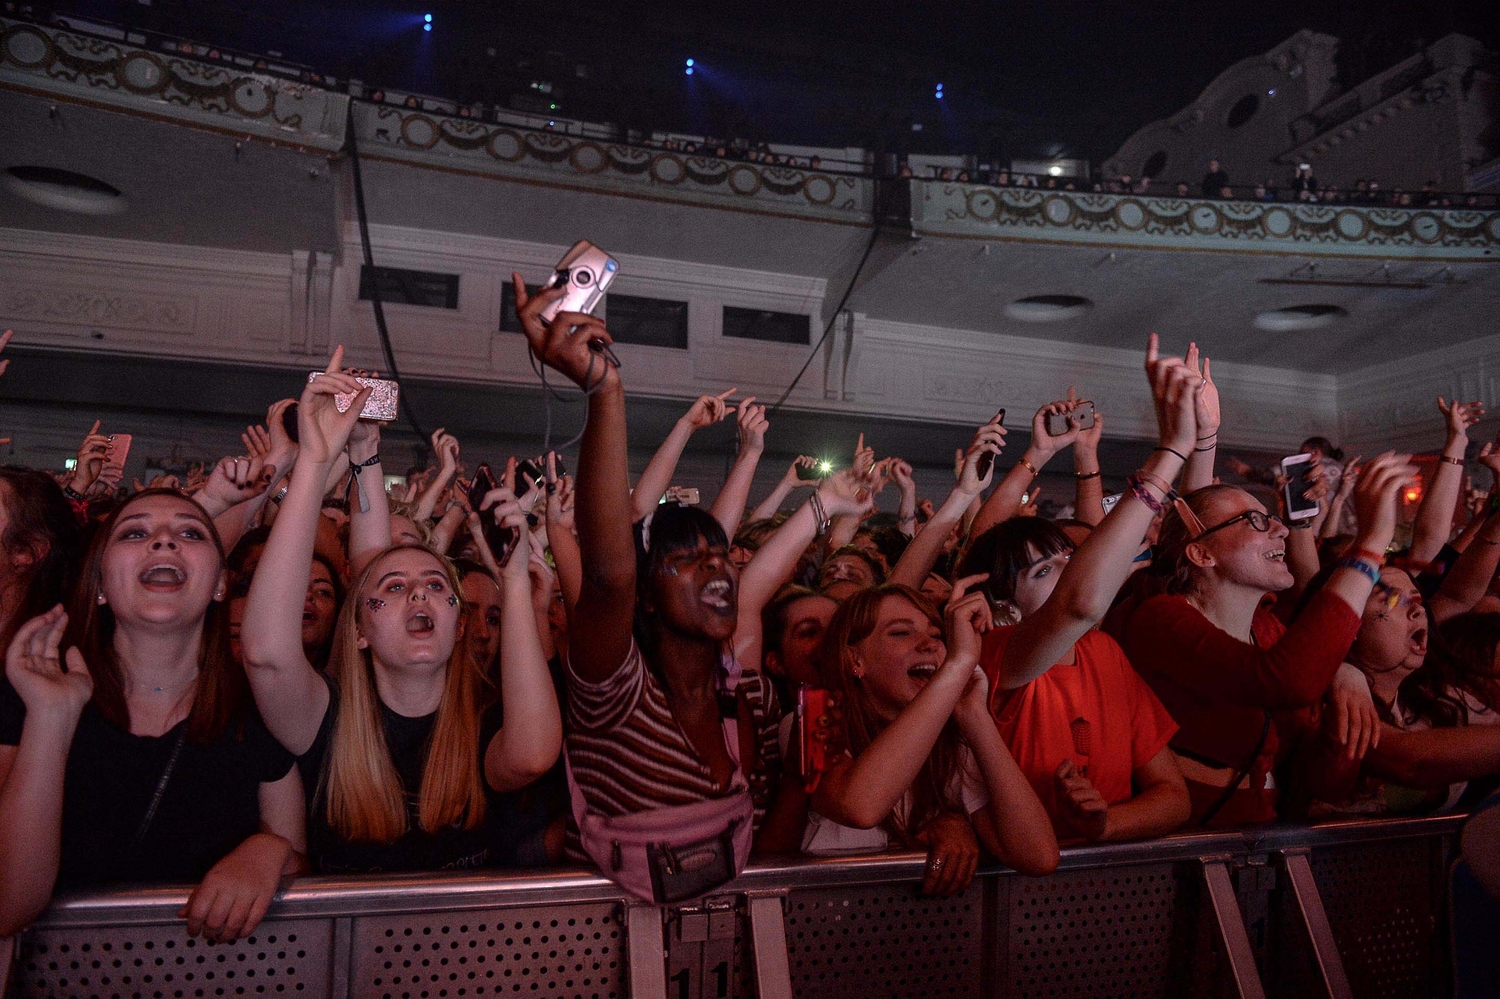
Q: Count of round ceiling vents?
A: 3